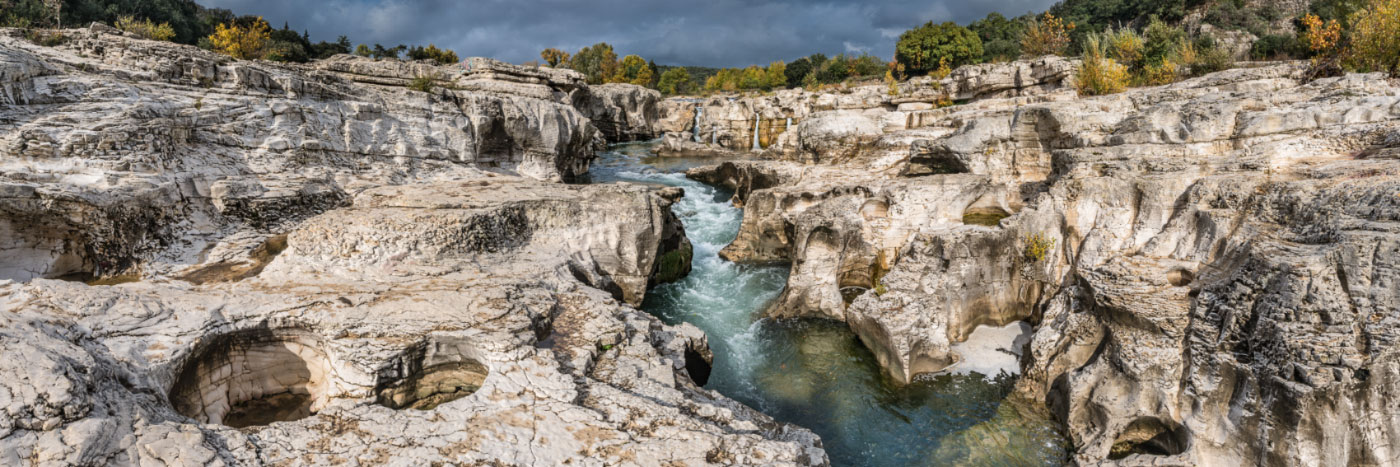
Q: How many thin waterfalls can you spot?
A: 4